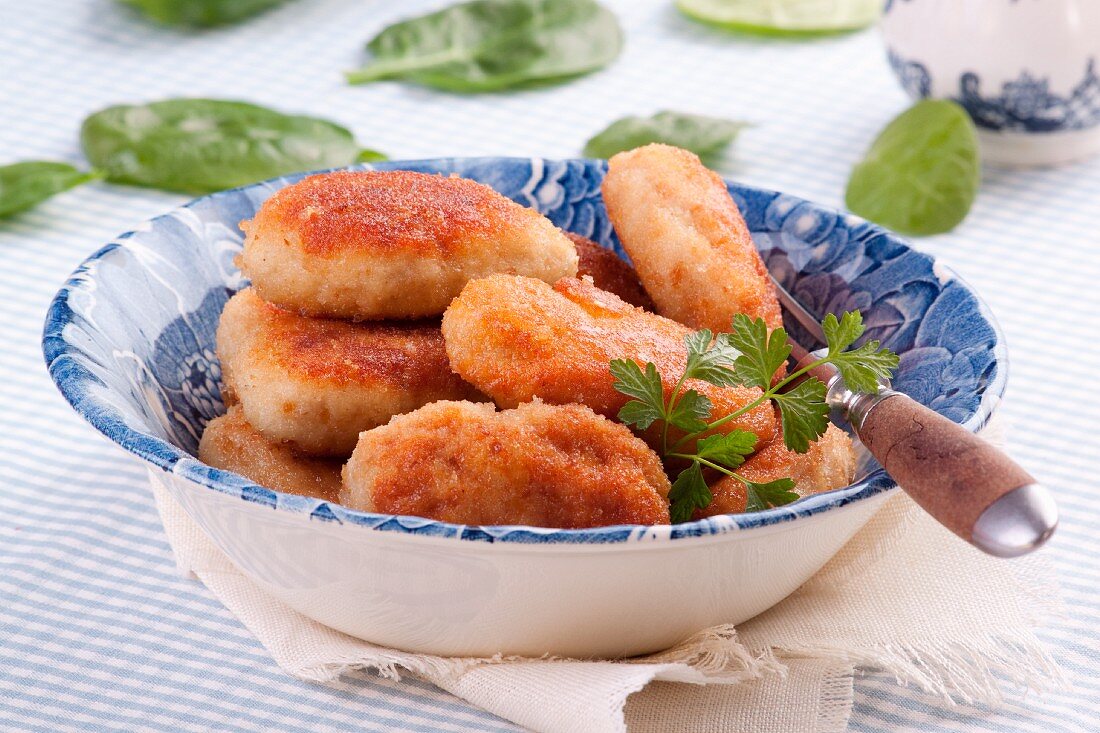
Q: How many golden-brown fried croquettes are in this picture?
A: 8